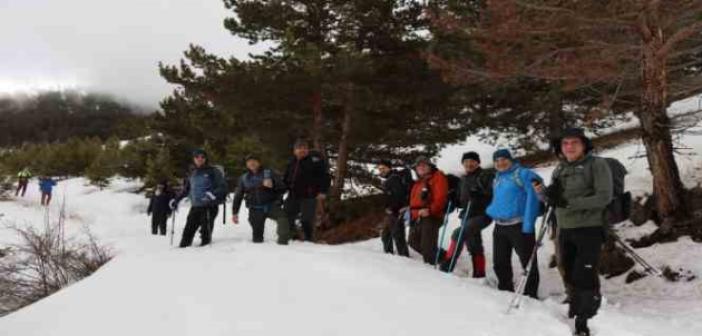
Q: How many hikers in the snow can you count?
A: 11